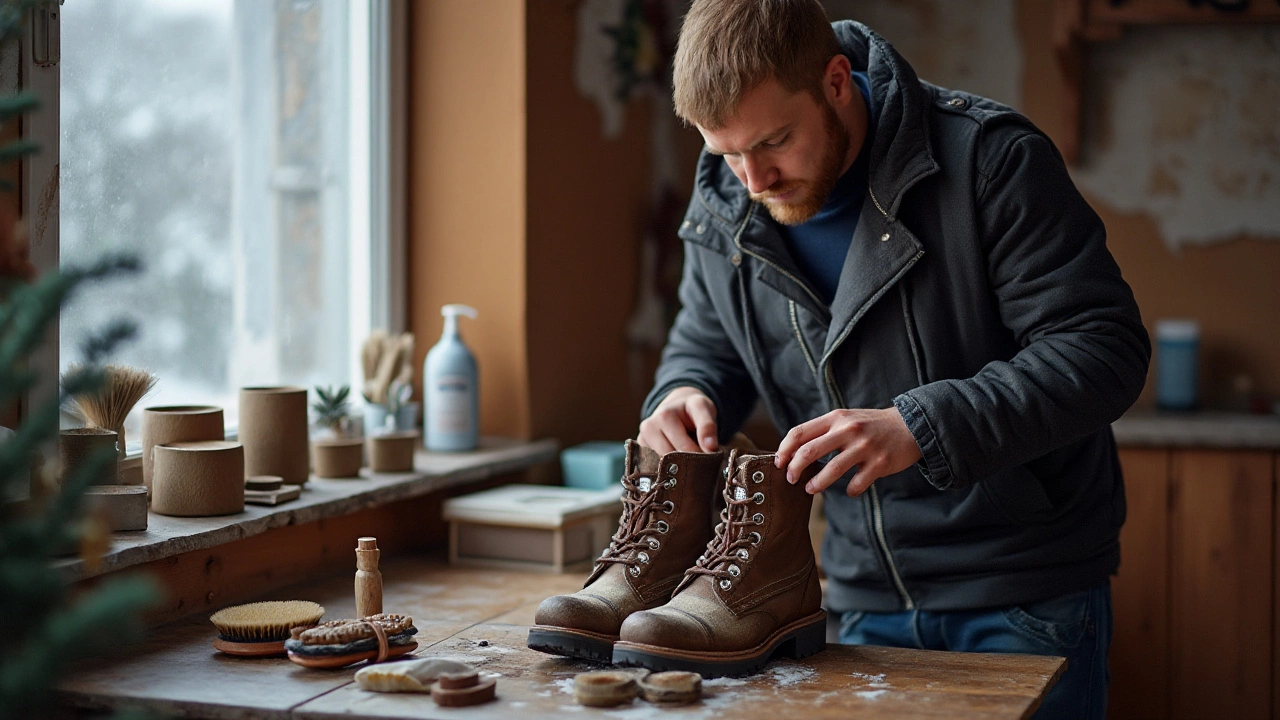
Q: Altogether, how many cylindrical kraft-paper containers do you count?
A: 5